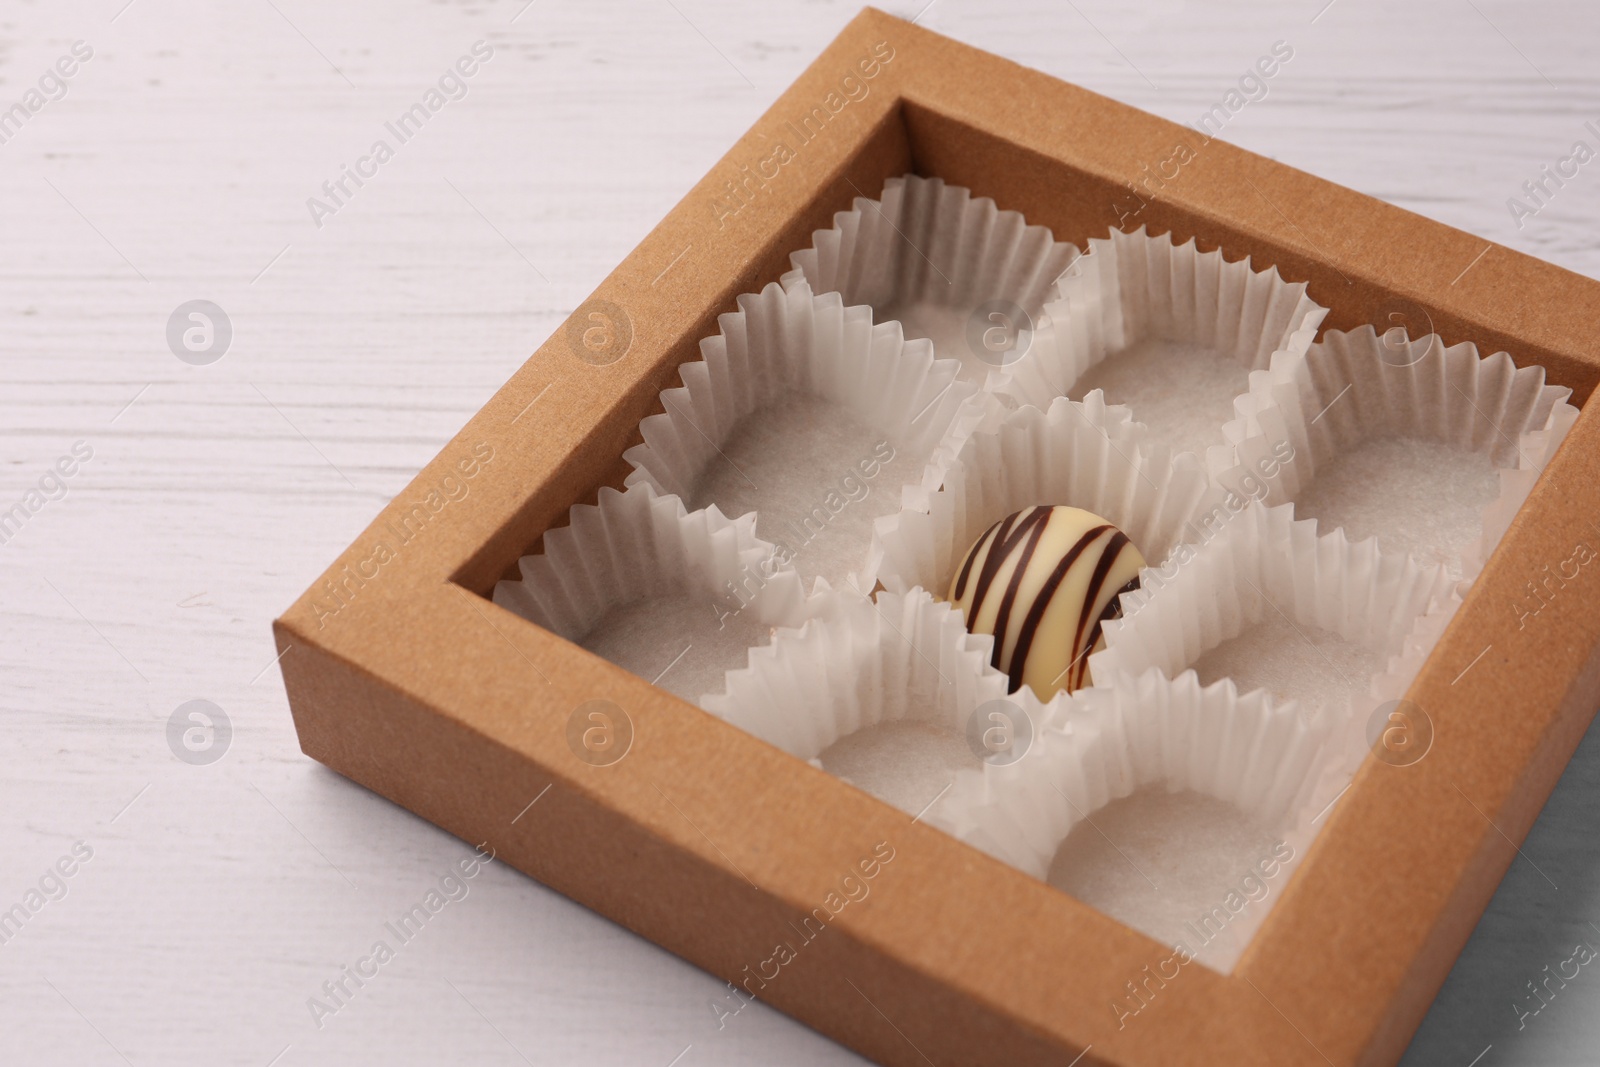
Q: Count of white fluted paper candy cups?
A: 9